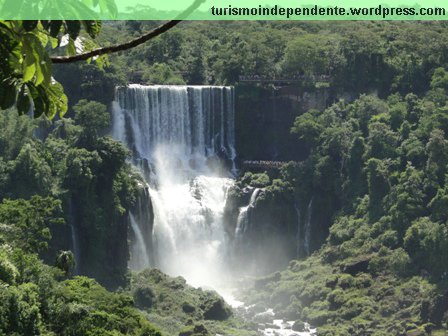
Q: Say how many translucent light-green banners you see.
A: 1